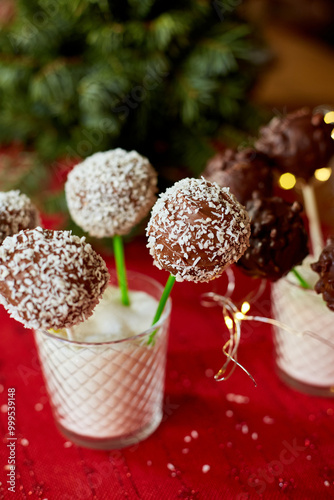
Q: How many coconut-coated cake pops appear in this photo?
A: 4